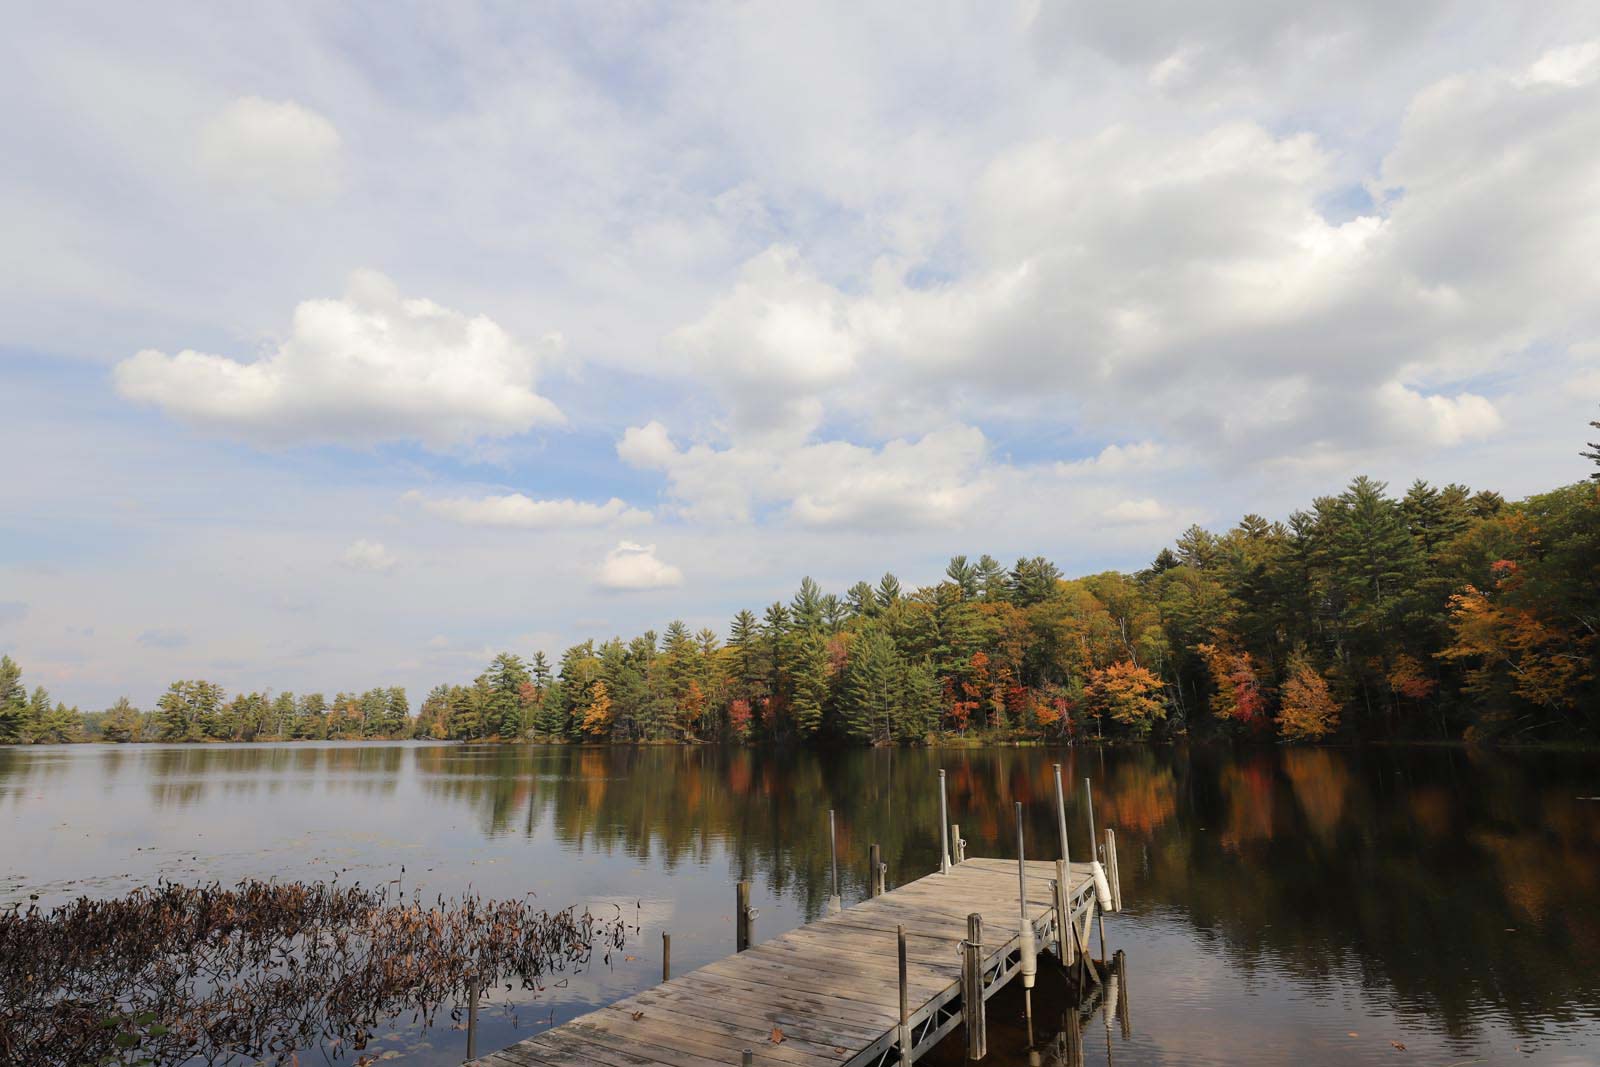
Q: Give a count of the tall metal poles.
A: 5